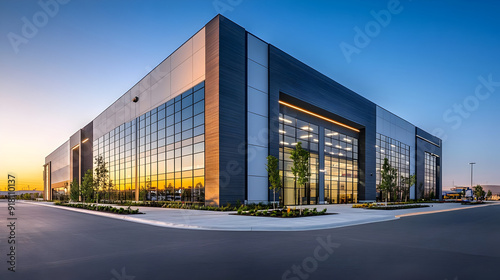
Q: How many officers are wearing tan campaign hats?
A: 0